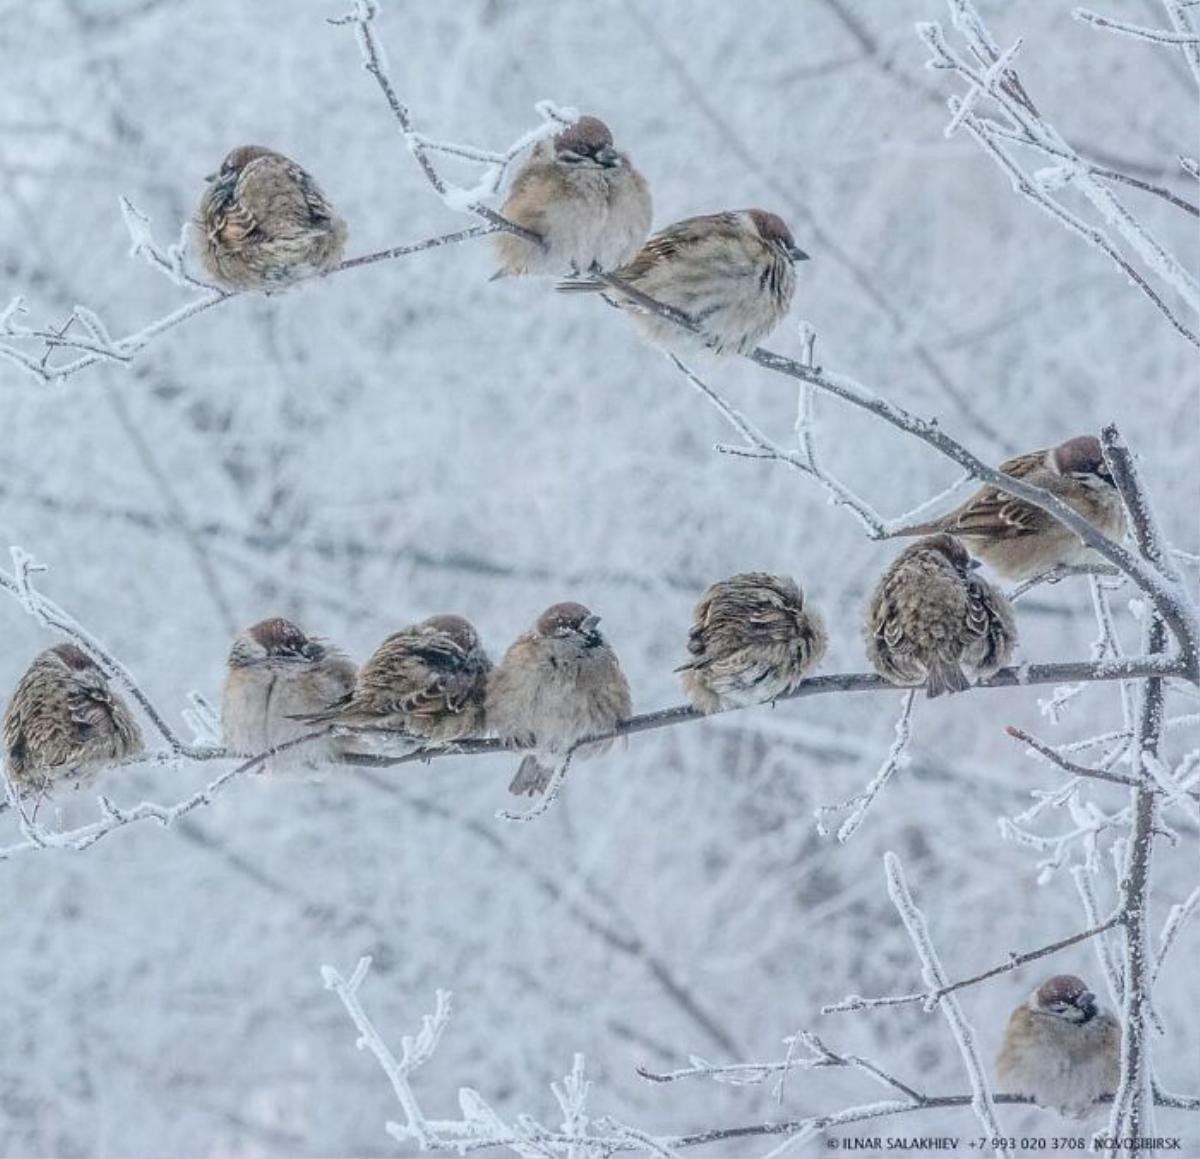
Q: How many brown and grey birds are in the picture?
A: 11